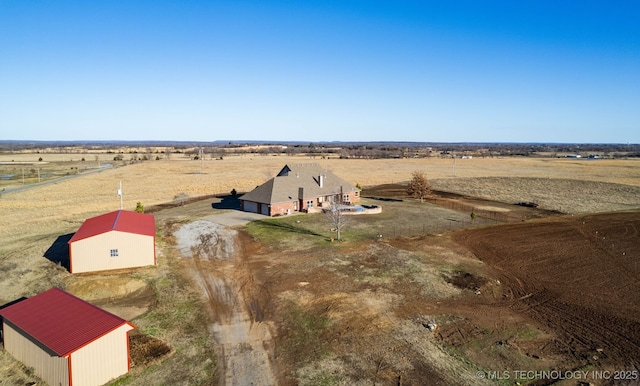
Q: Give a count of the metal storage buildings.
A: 2